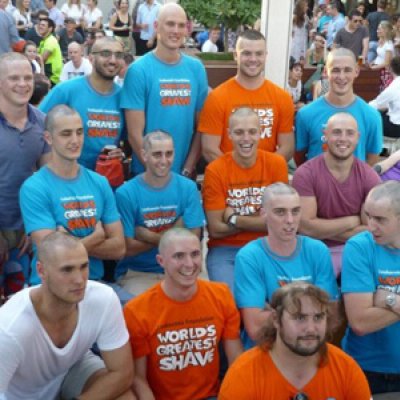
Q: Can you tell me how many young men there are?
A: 14